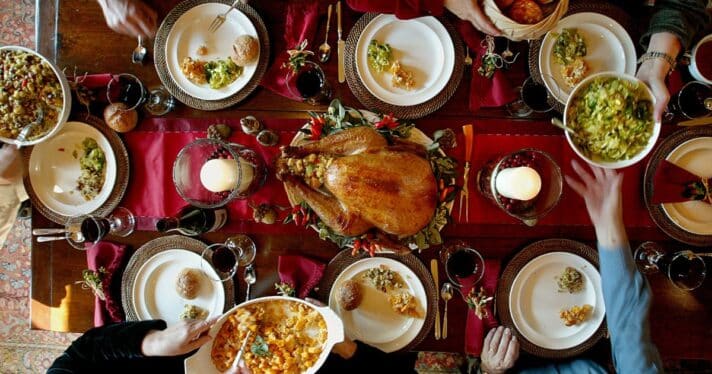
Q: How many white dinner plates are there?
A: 8